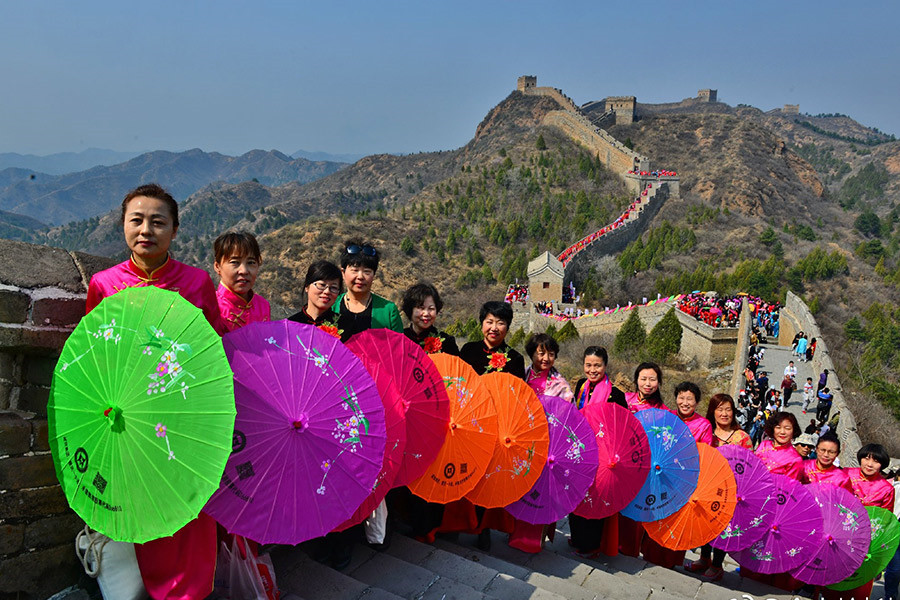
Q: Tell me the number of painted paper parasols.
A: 14